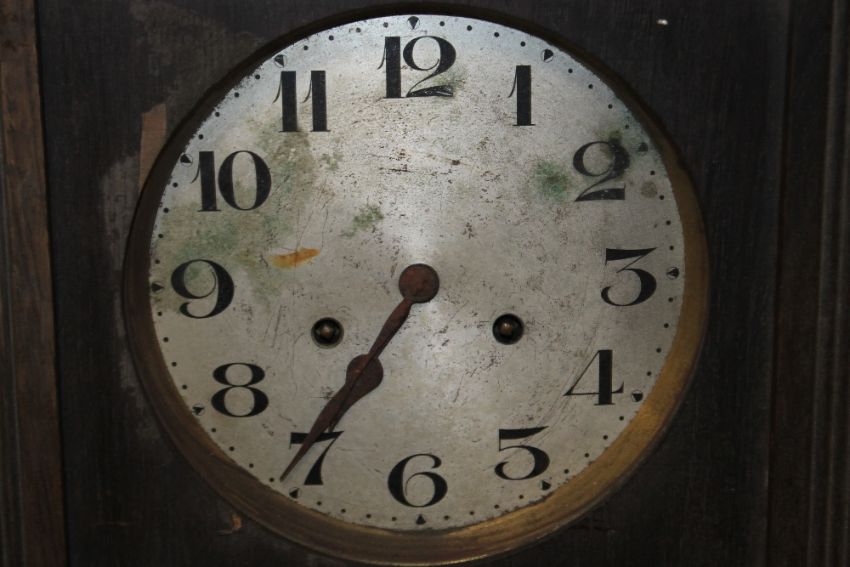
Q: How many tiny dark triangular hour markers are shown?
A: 12